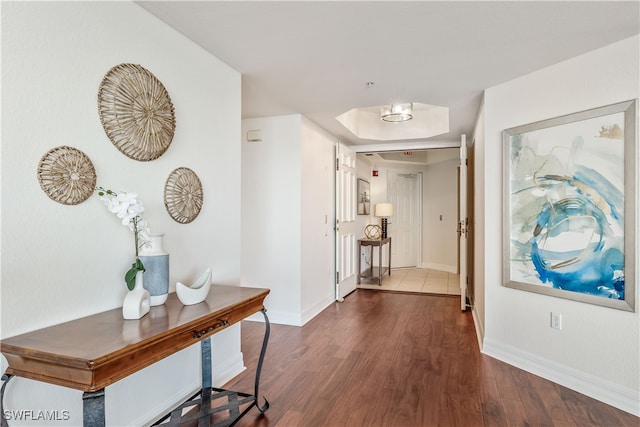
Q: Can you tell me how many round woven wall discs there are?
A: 3